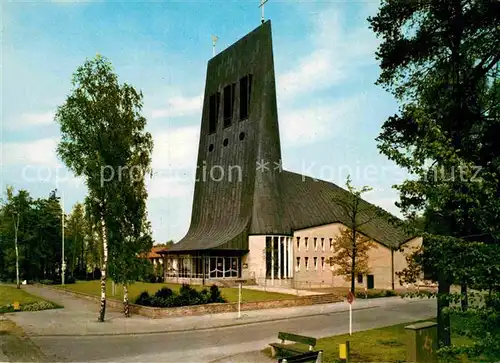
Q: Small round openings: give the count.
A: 3